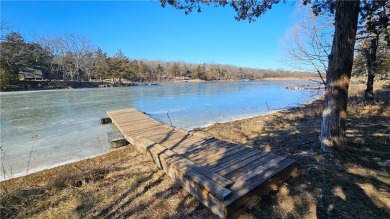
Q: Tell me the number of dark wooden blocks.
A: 2